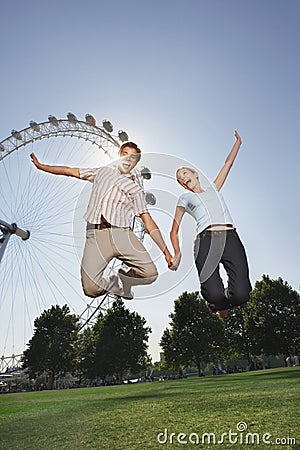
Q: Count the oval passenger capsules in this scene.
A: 10